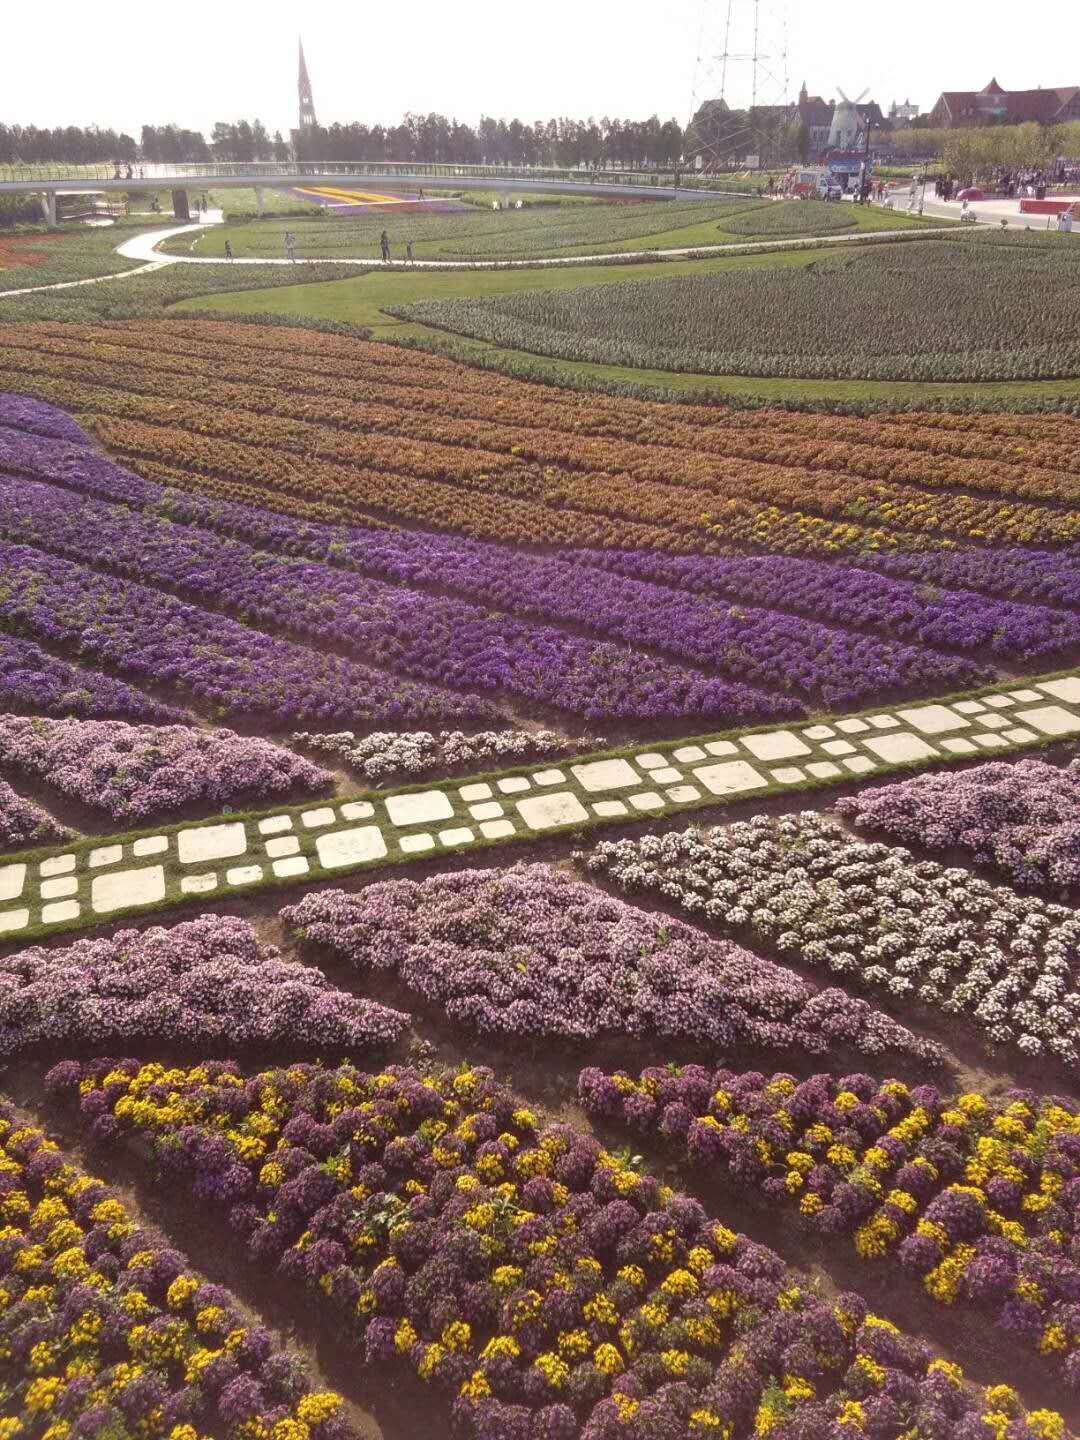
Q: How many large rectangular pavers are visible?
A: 13